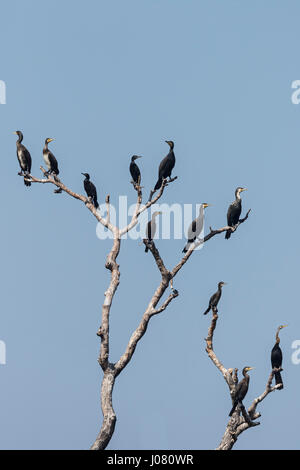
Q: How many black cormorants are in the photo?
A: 11